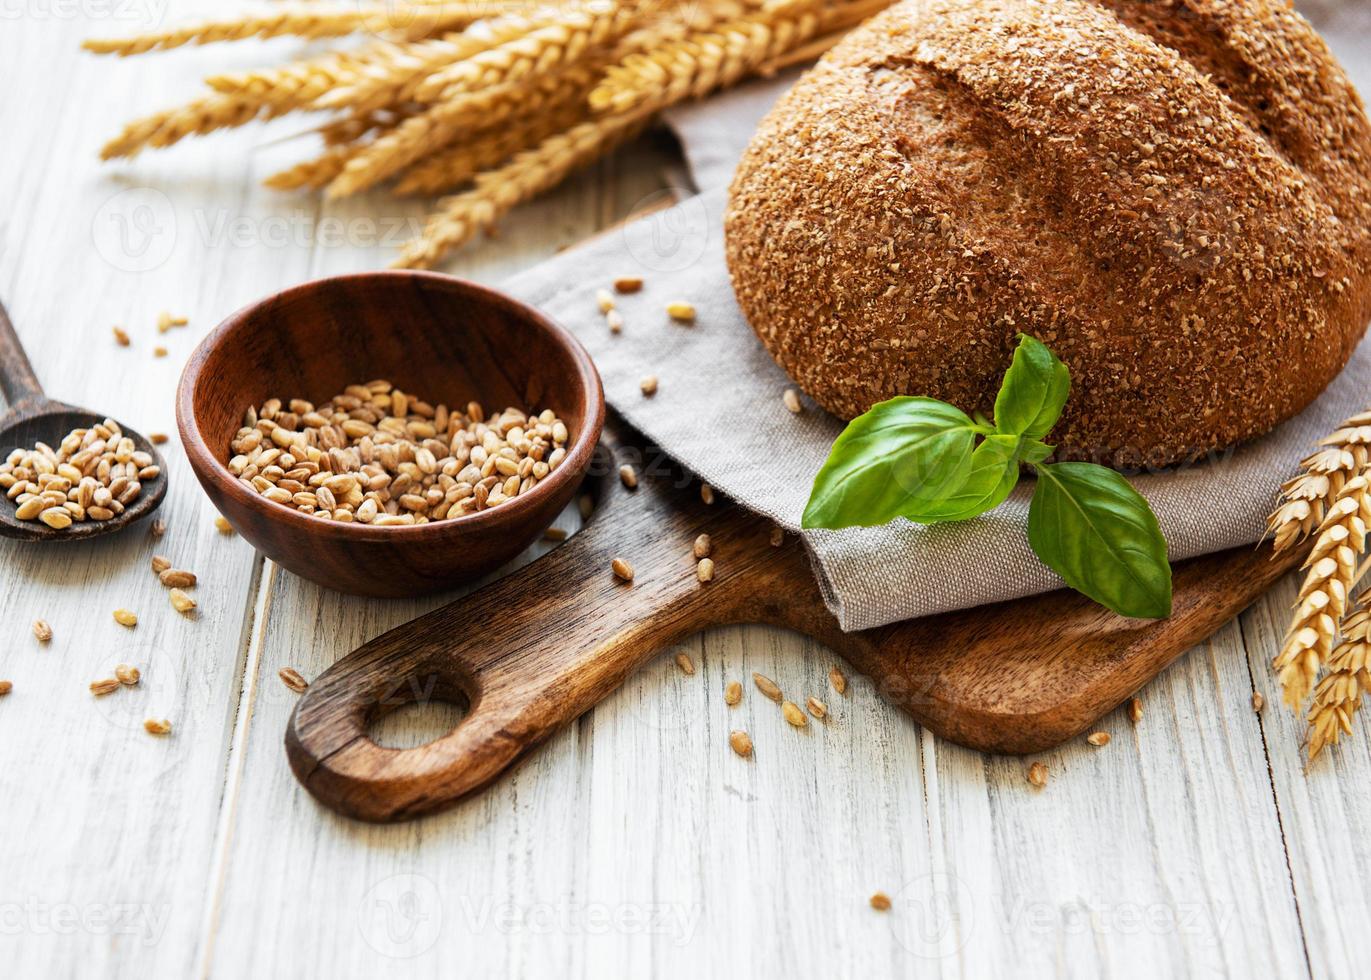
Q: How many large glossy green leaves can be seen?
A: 4